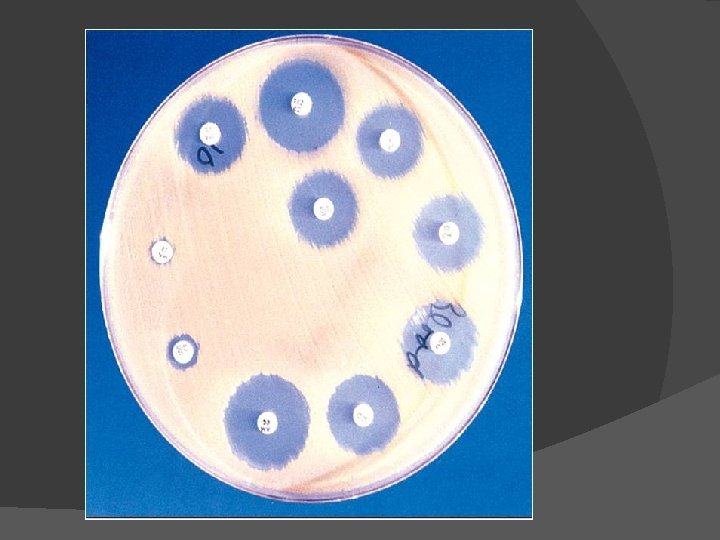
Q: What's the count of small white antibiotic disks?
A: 10